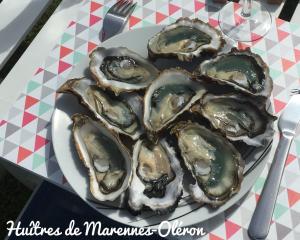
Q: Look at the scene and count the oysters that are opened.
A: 9